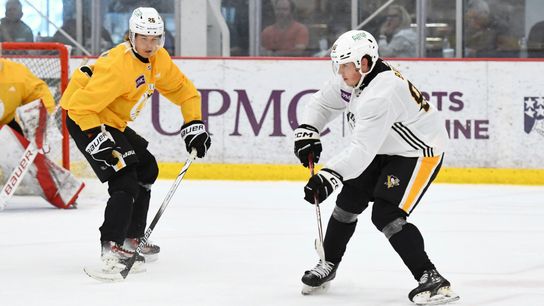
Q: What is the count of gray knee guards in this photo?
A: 2